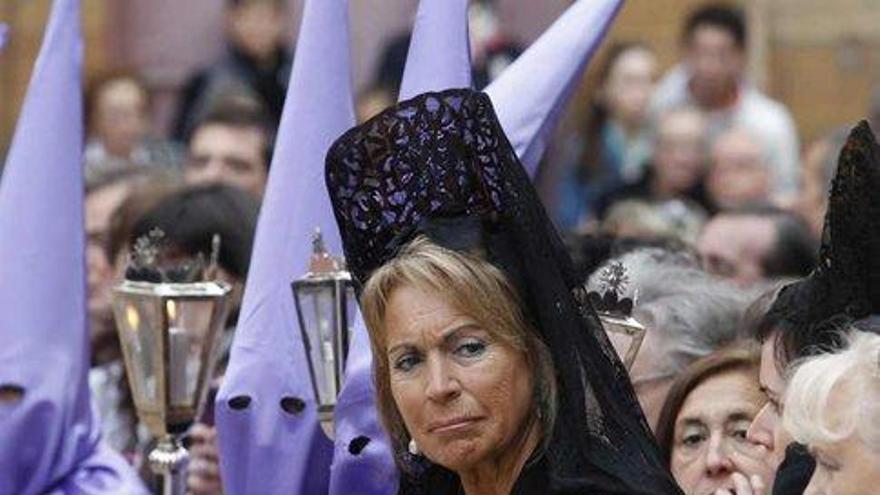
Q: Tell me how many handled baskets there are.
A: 0